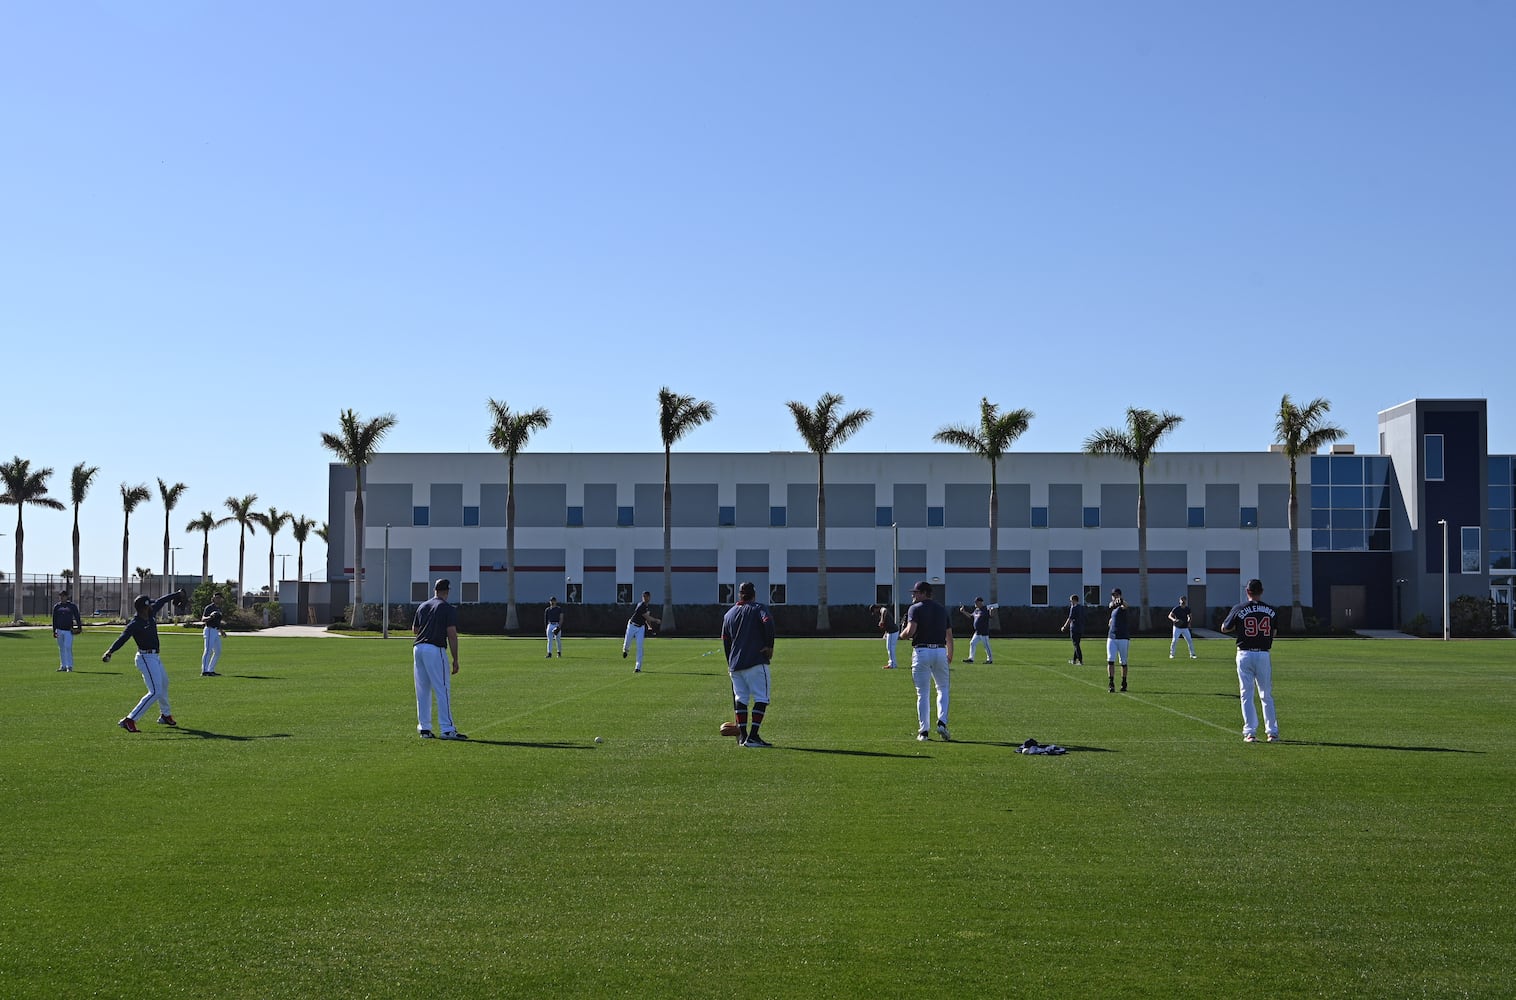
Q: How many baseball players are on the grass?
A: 14